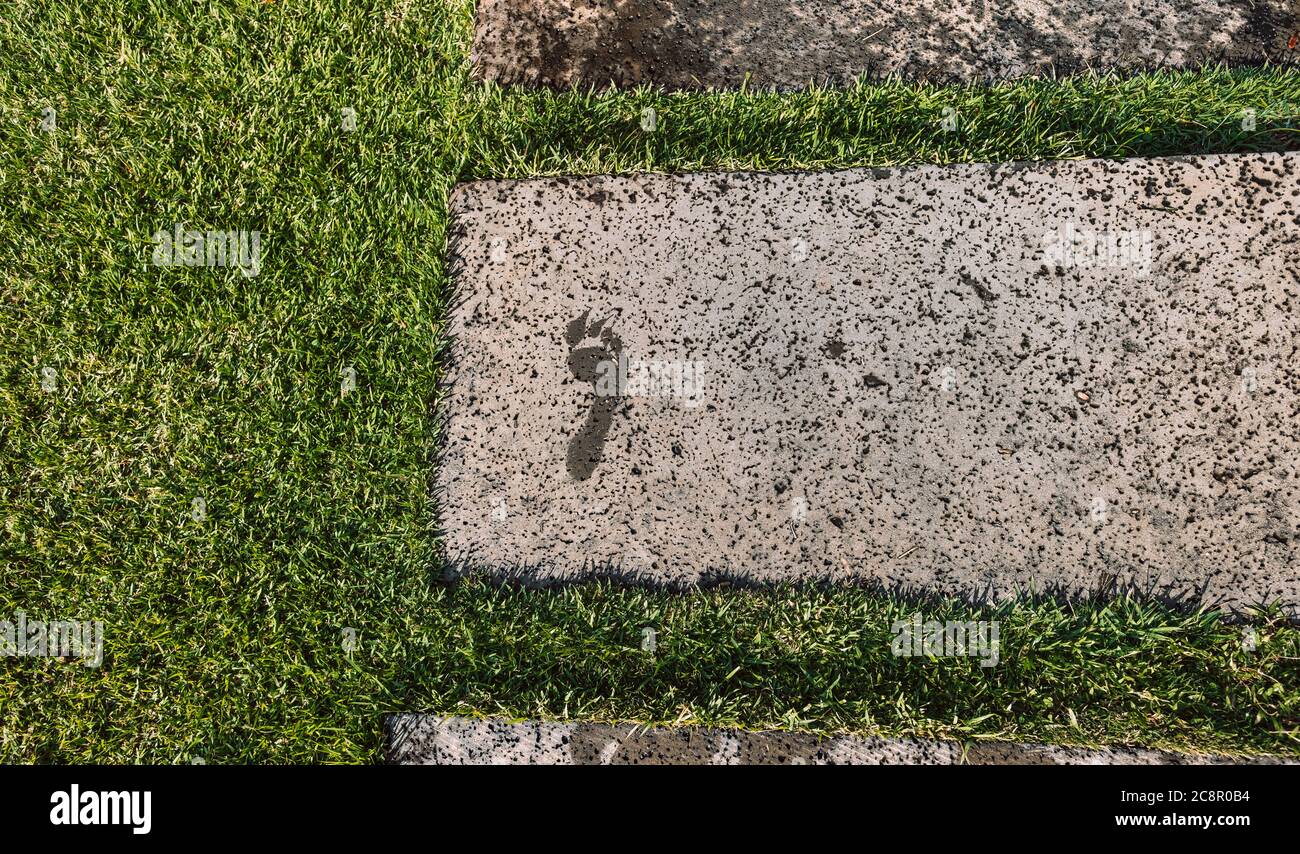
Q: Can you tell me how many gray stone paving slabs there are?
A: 3